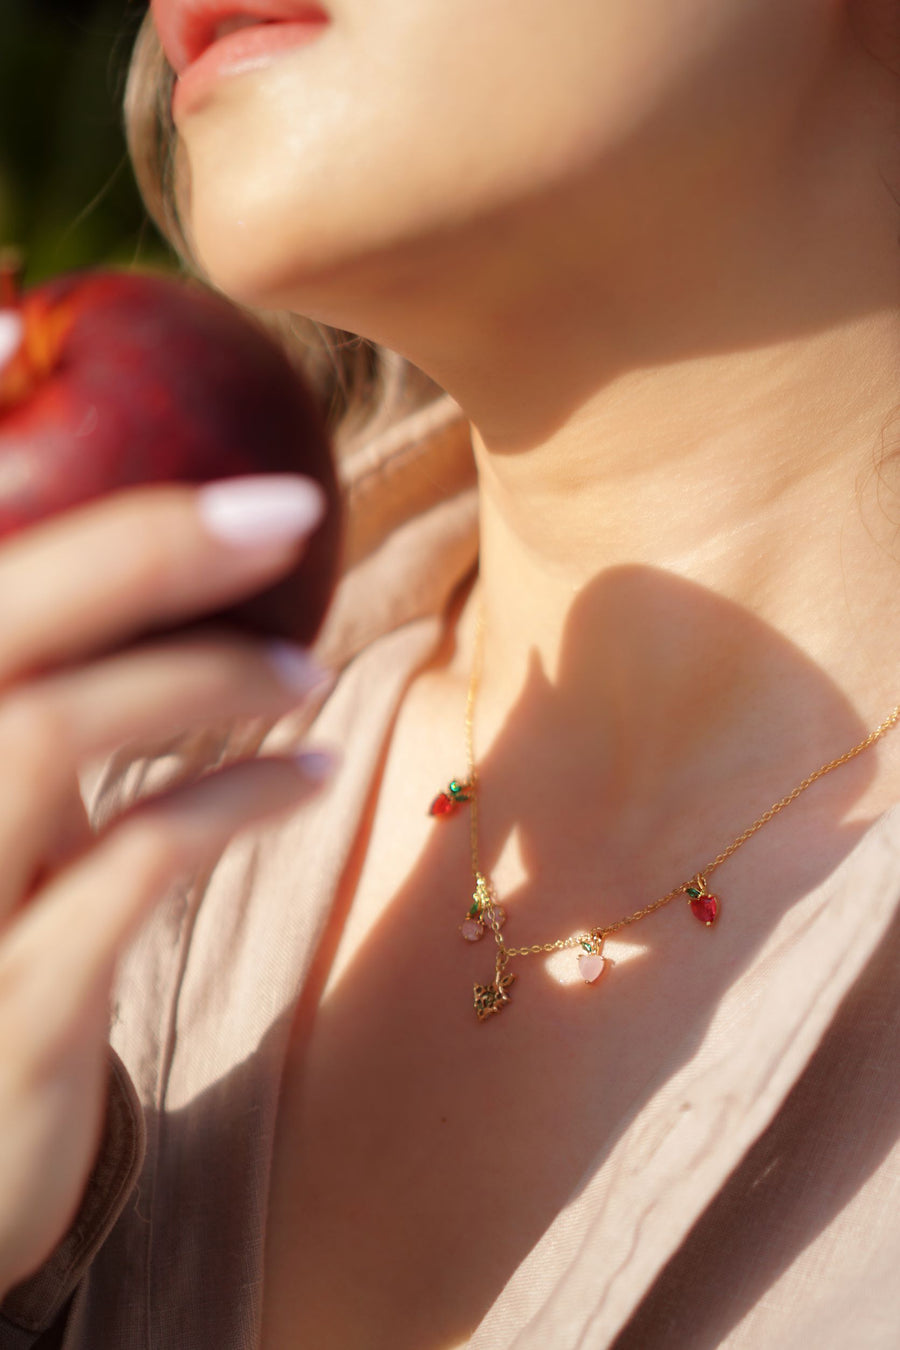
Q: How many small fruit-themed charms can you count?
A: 5